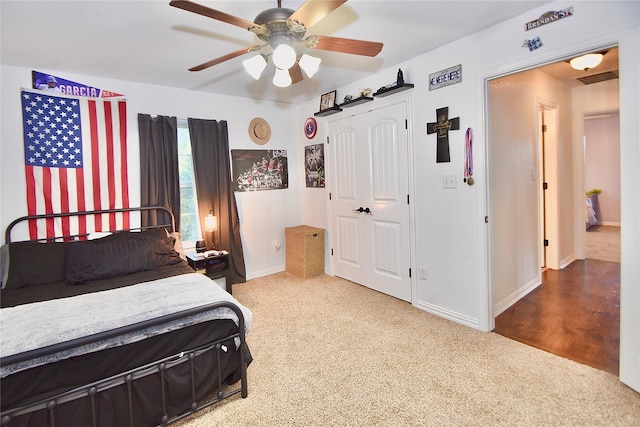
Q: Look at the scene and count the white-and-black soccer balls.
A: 0